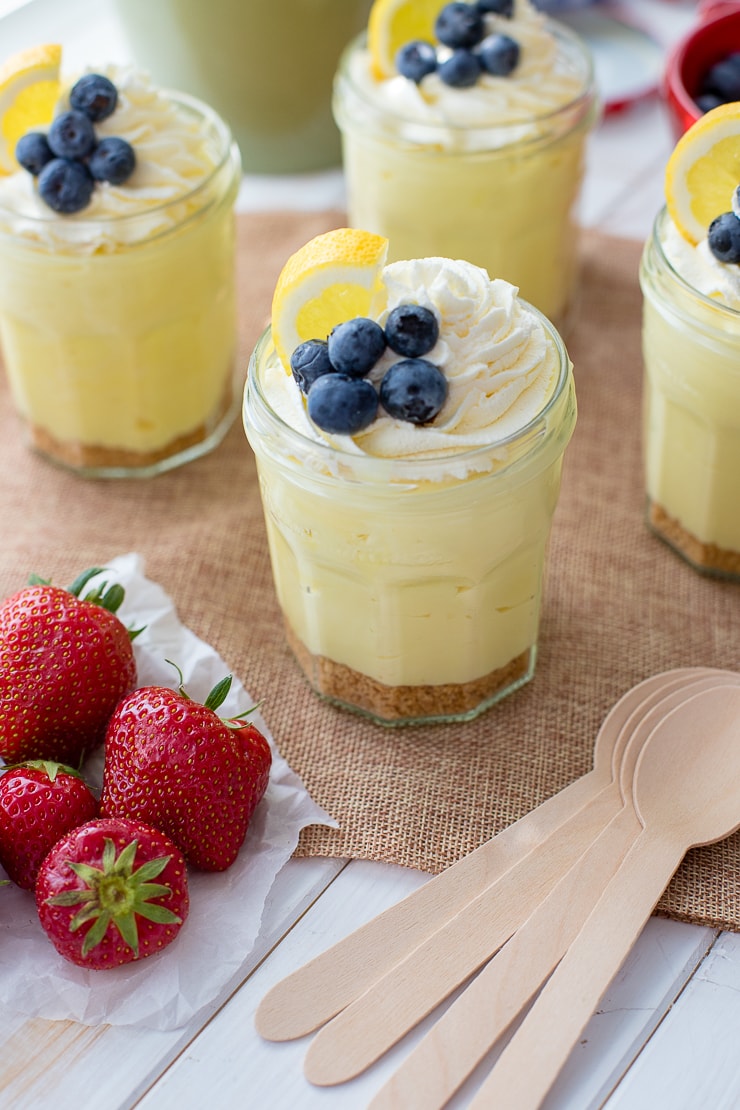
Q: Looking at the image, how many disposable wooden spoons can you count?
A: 4